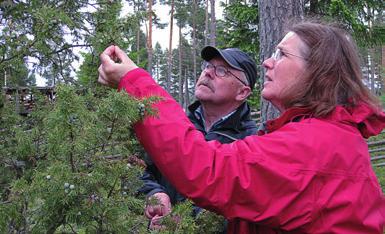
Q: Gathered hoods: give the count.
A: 1